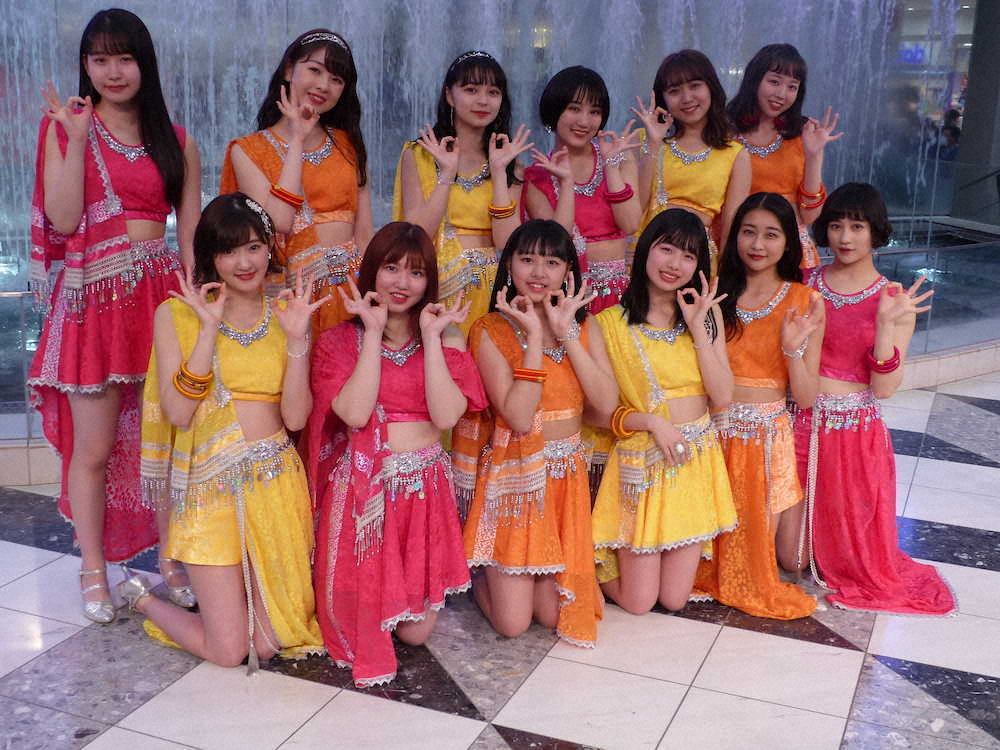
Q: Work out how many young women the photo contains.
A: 12